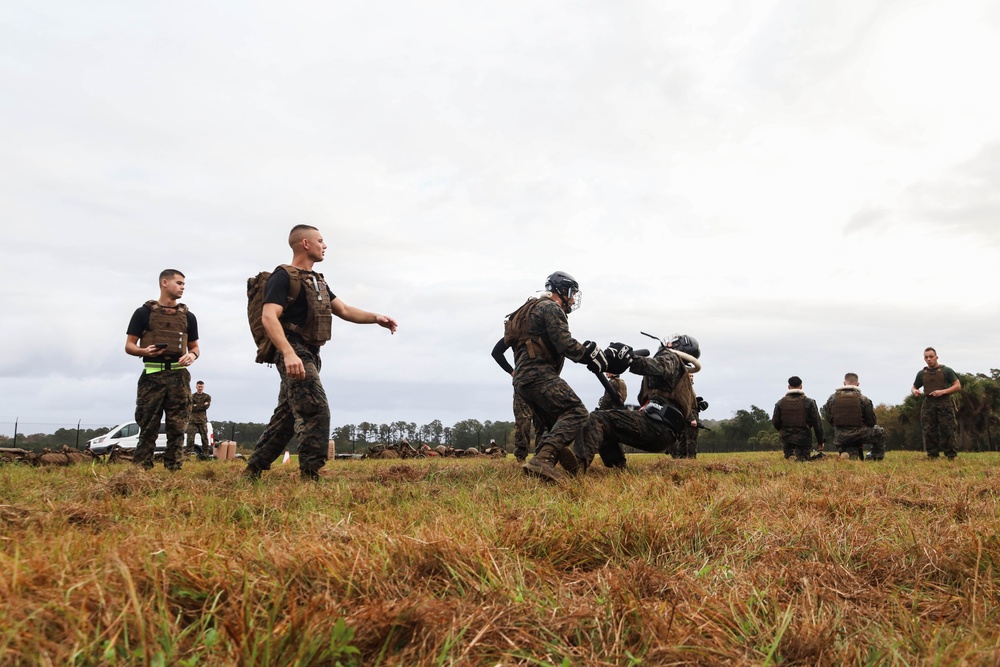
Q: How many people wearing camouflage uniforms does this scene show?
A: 11